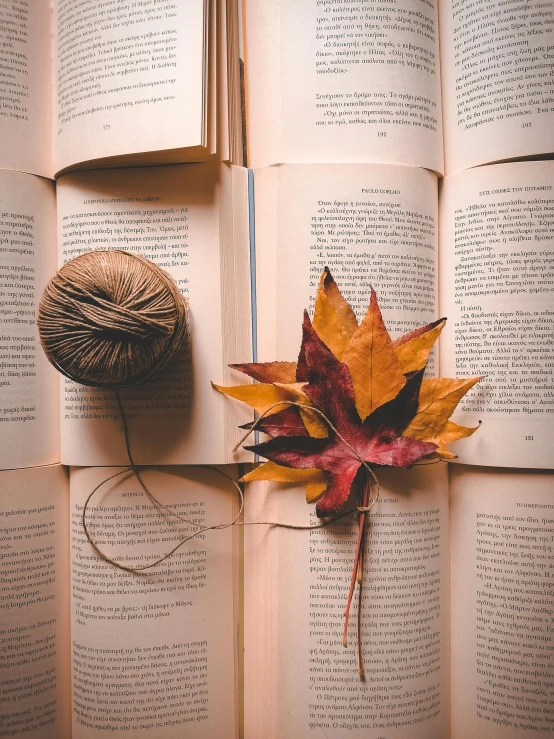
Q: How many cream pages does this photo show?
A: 12